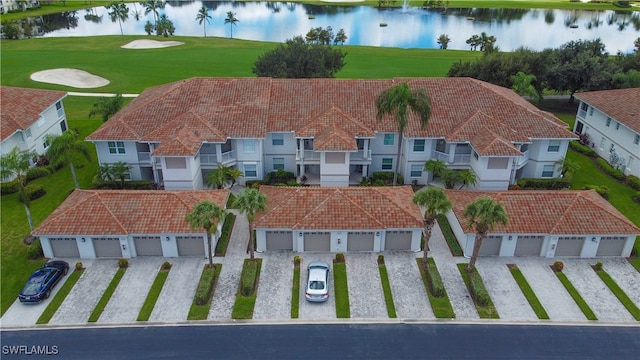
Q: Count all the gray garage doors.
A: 12